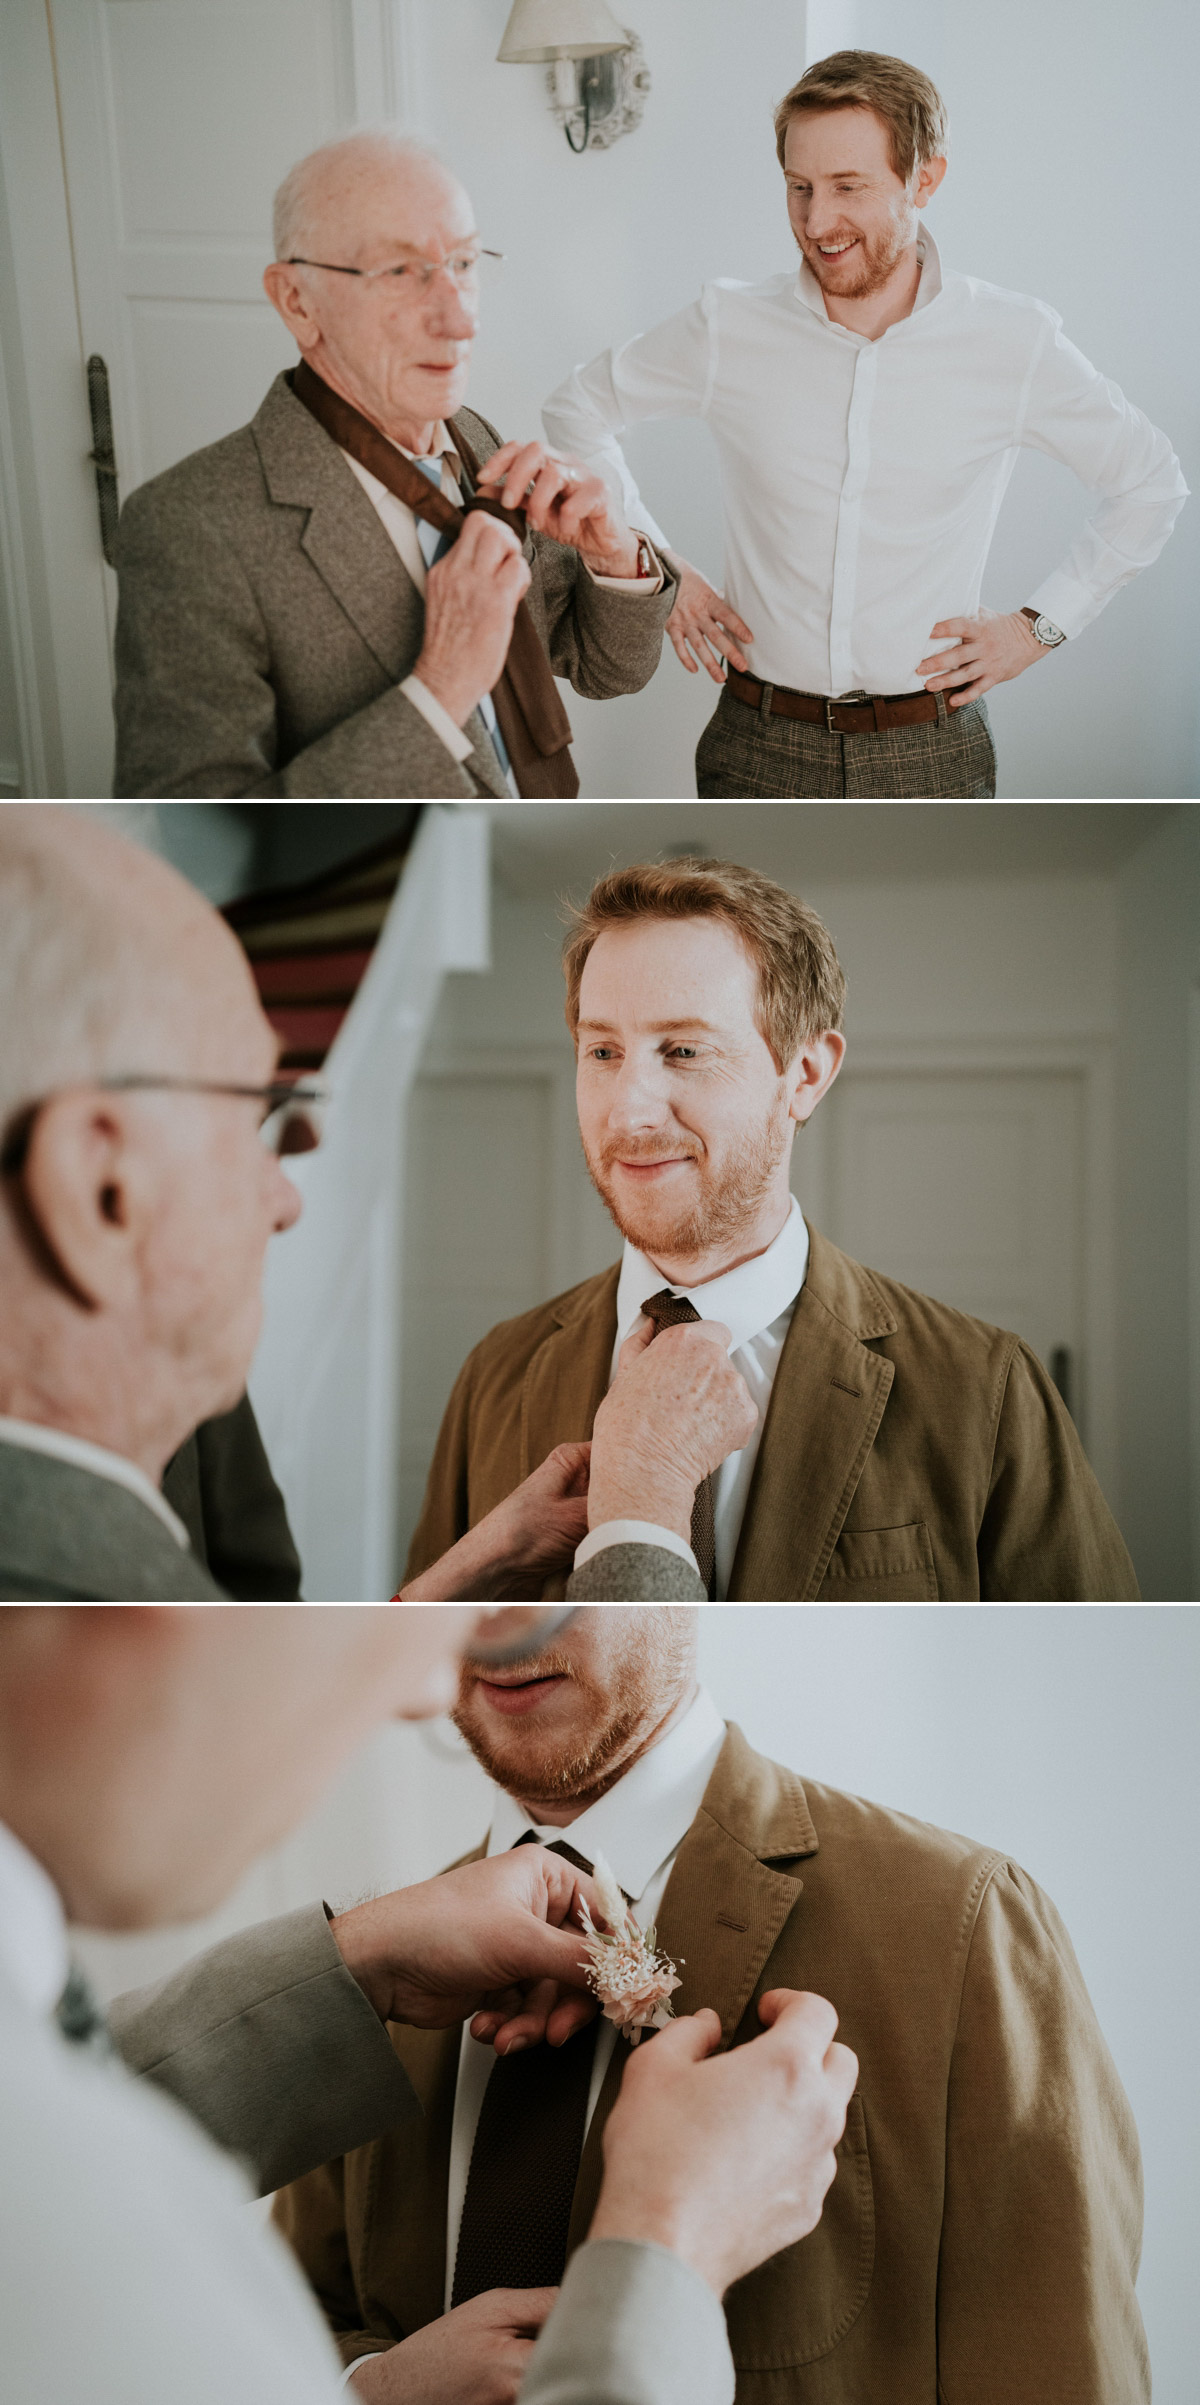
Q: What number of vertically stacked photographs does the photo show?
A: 3